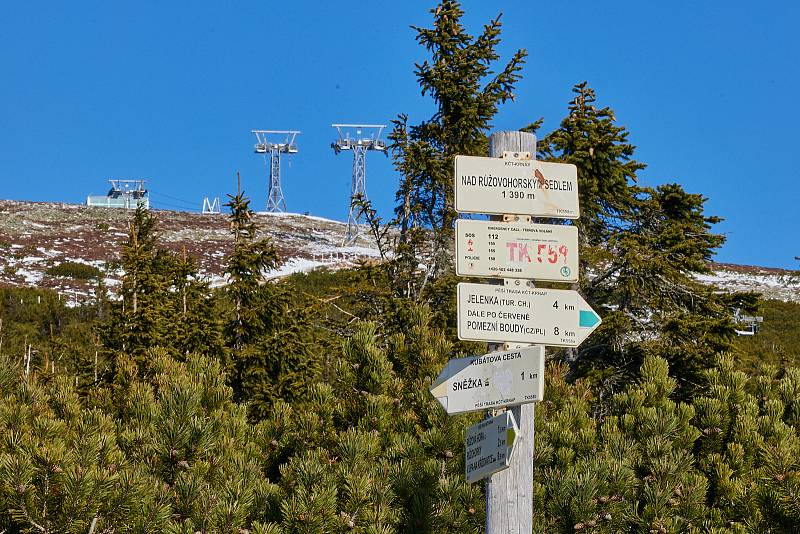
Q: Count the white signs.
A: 5